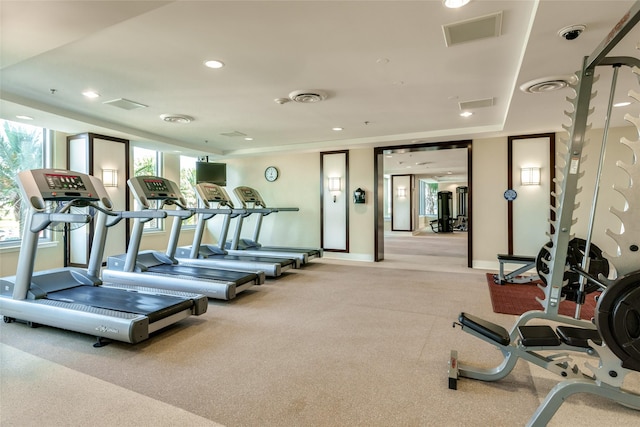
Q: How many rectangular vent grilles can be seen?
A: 4